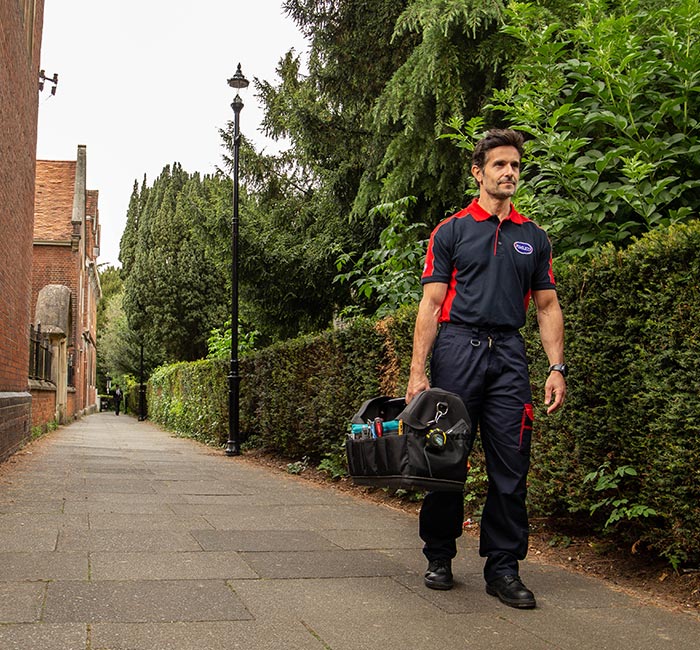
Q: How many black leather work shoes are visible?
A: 2